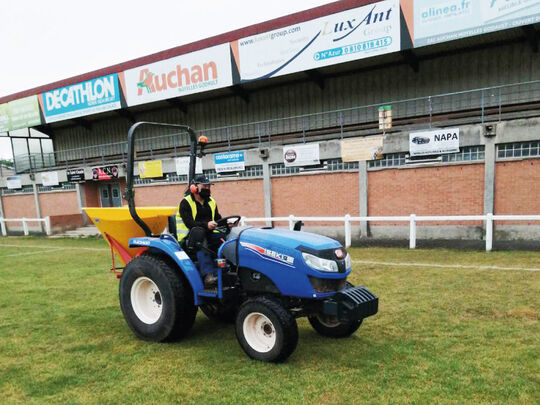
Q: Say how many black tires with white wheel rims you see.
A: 2